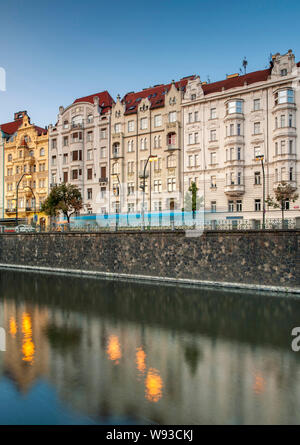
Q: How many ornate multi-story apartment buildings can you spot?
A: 4